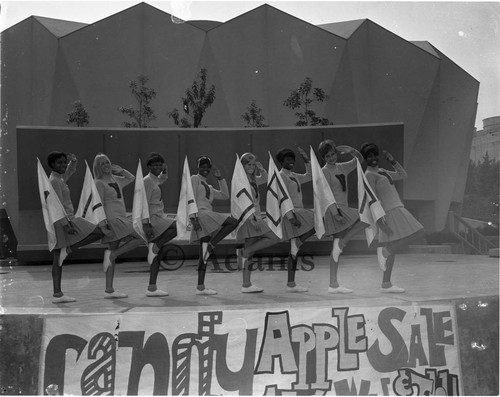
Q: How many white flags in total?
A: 8